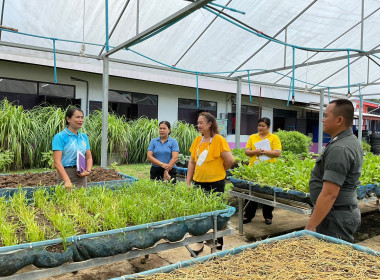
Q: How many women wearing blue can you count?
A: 2